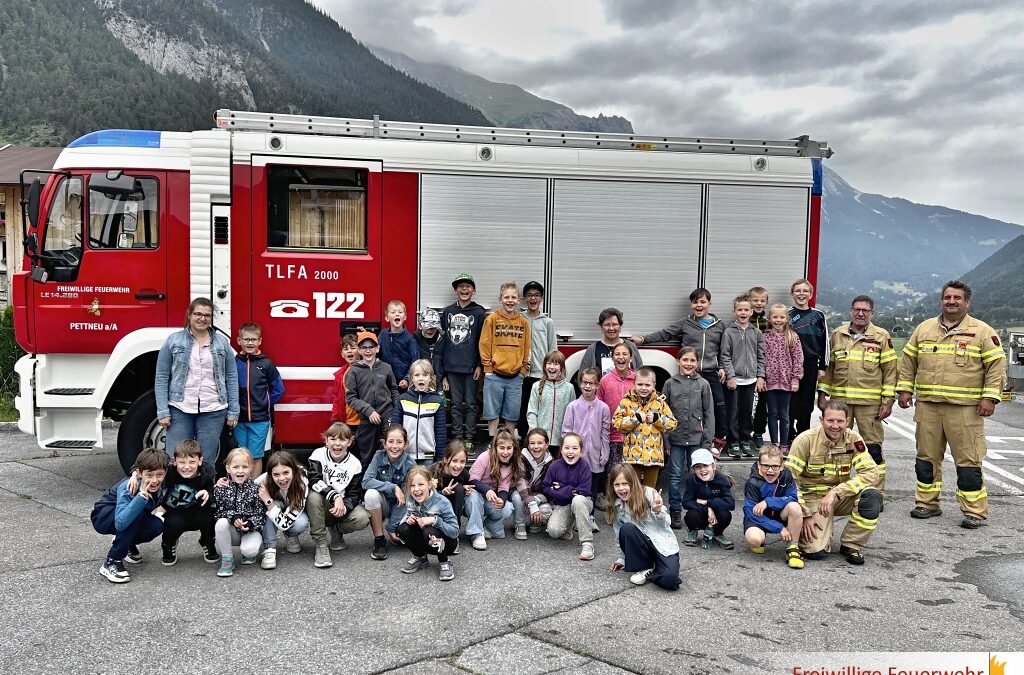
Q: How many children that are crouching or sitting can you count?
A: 14